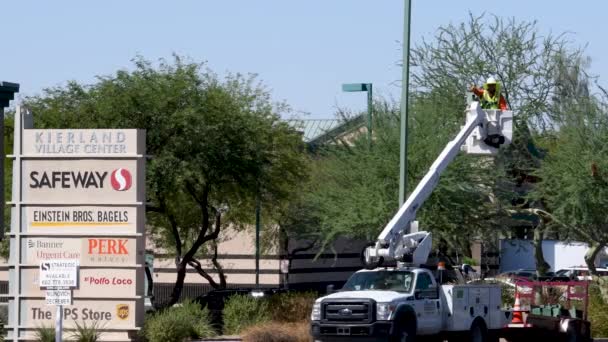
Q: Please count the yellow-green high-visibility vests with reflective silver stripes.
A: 1